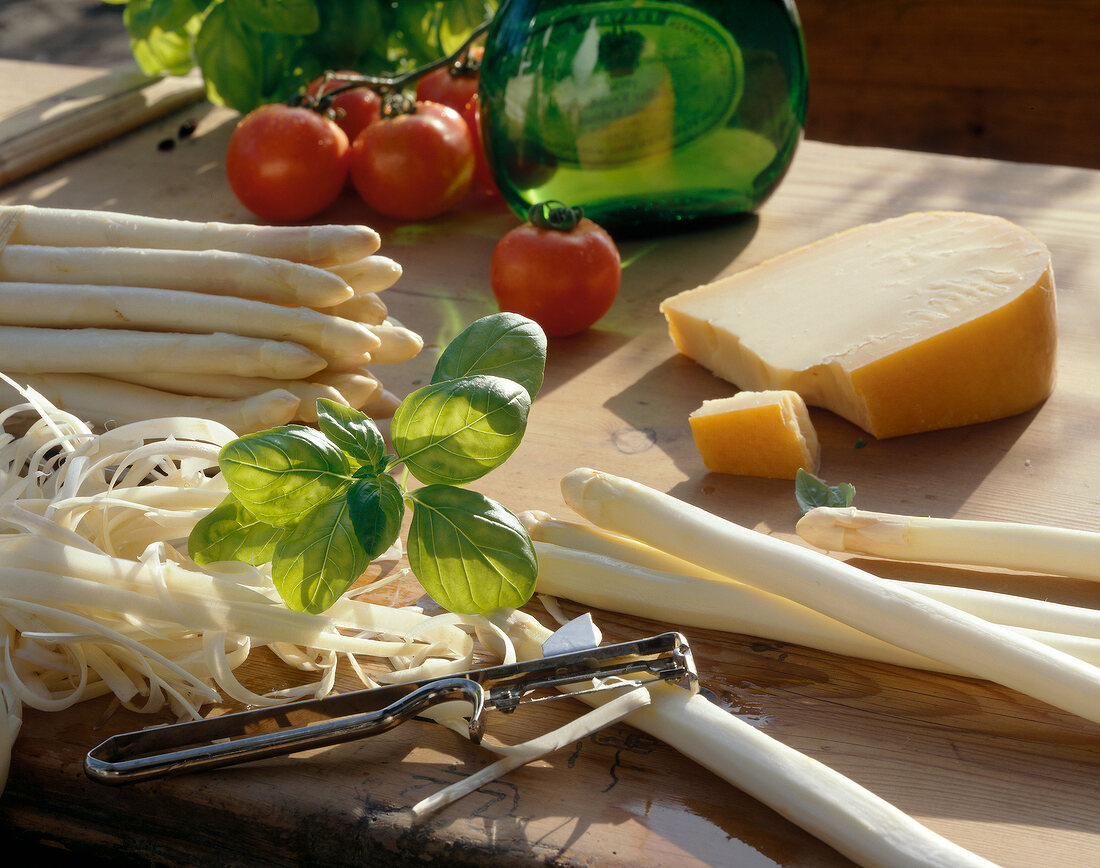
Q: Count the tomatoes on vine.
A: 5